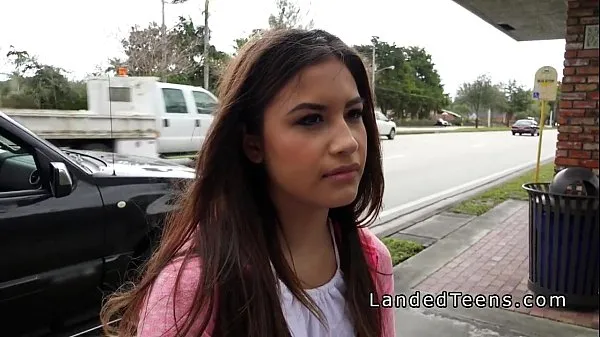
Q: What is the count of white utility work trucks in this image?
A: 1